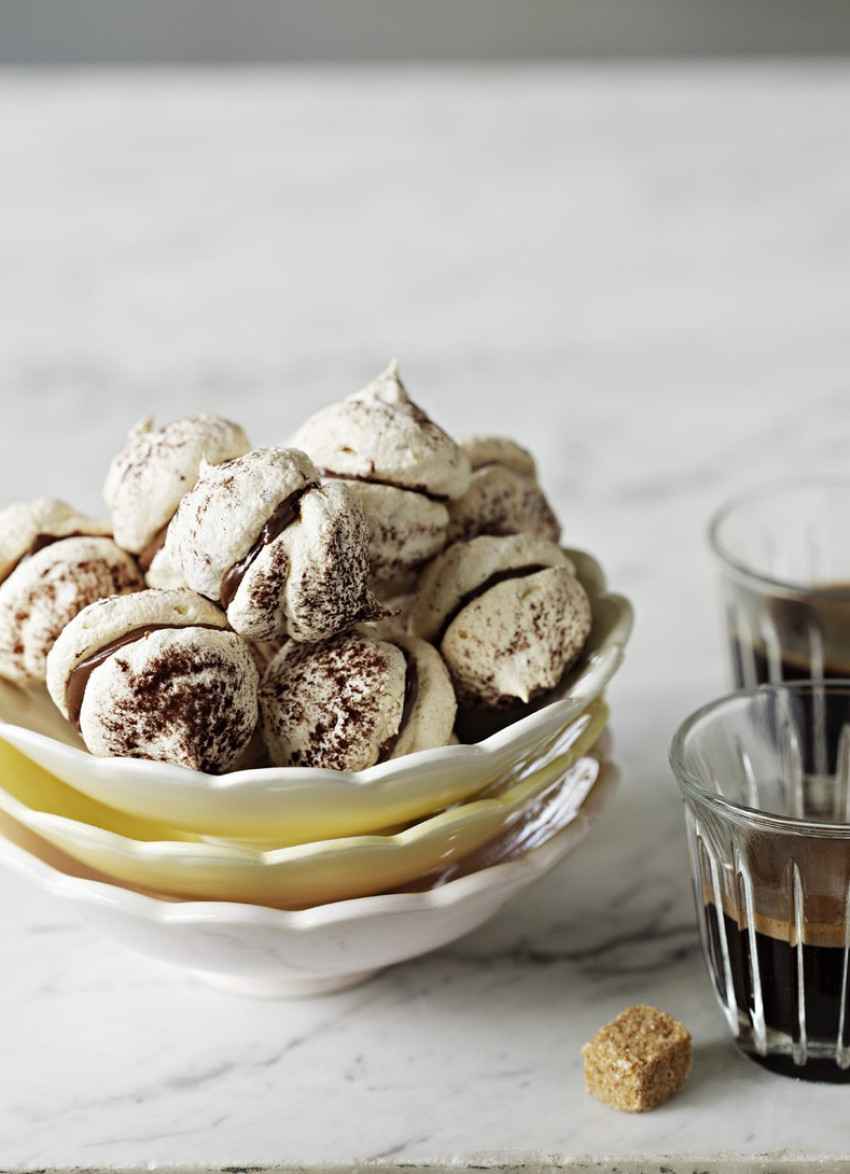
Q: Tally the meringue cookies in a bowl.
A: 8